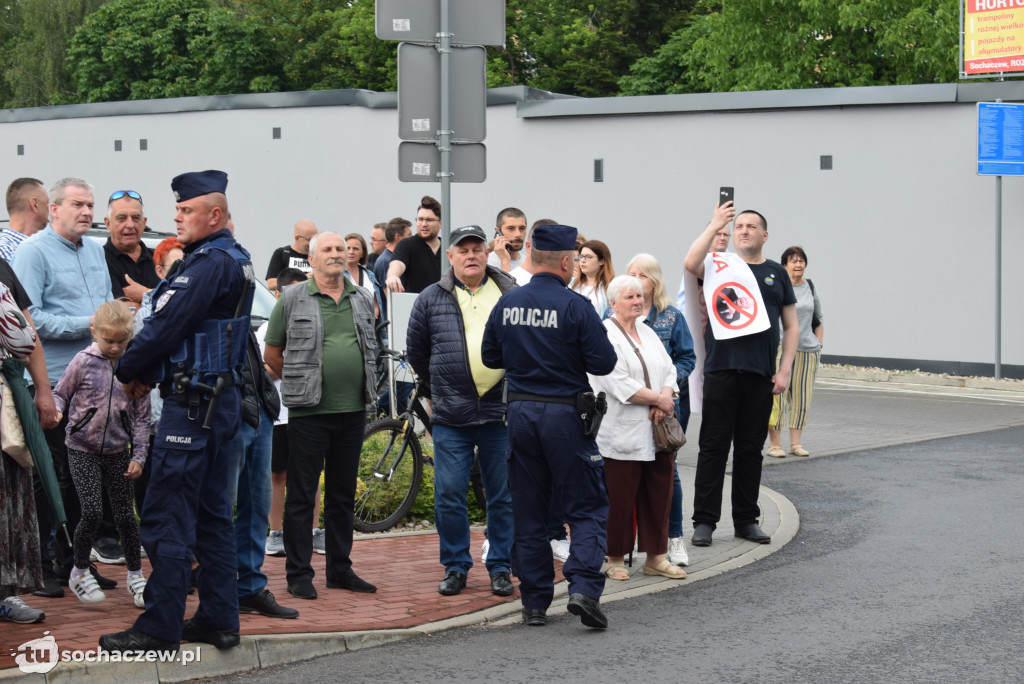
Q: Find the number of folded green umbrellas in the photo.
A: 1